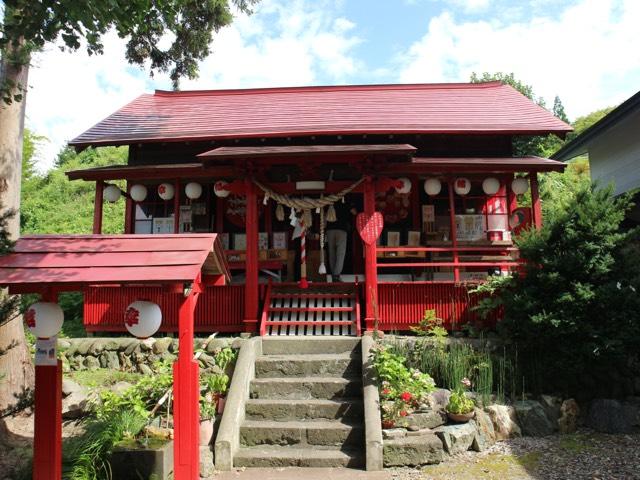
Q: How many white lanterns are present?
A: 12